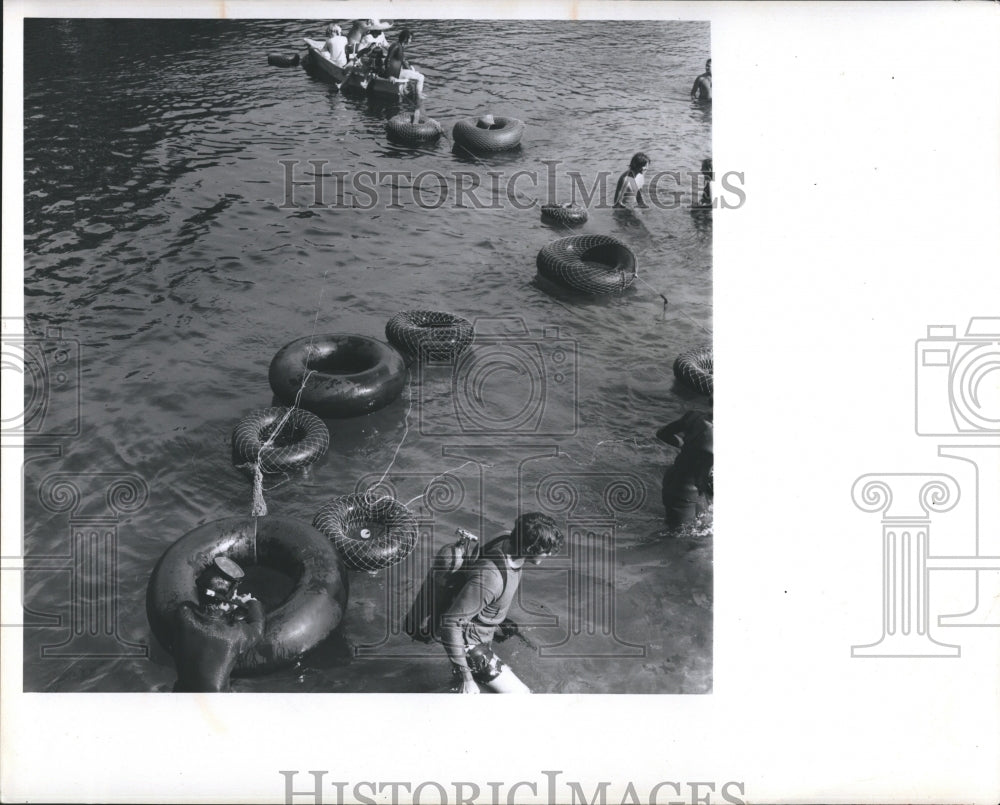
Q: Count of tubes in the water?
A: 11